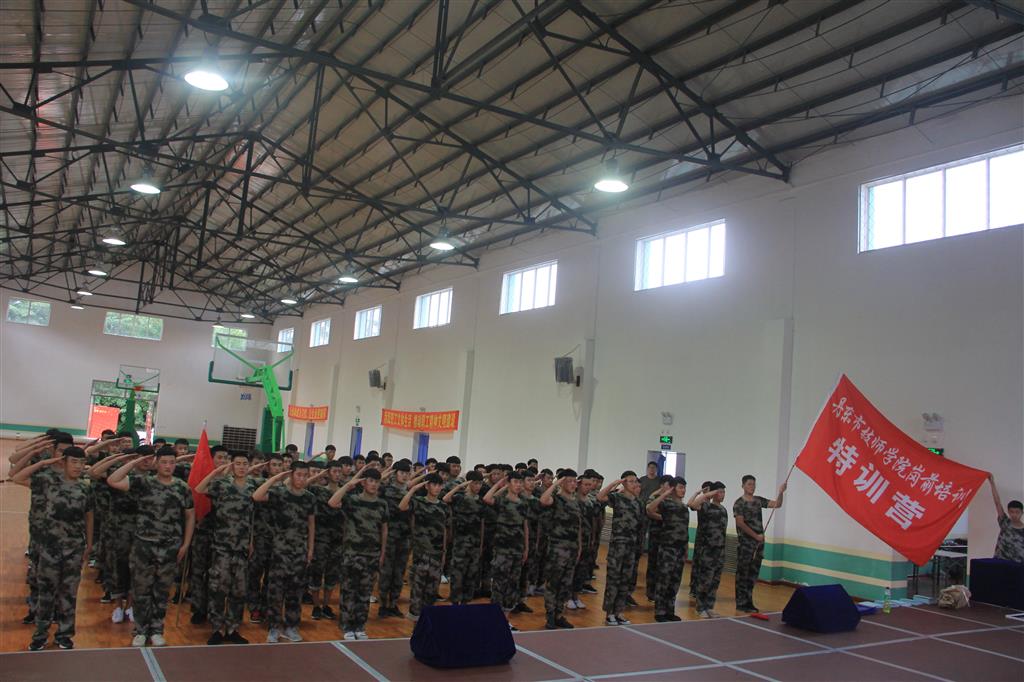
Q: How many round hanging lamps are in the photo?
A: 12